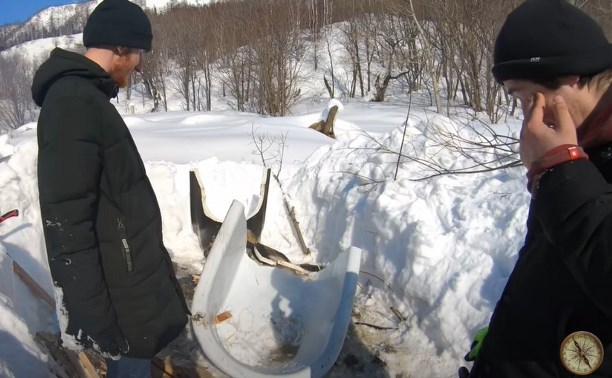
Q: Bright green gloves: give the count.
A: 1